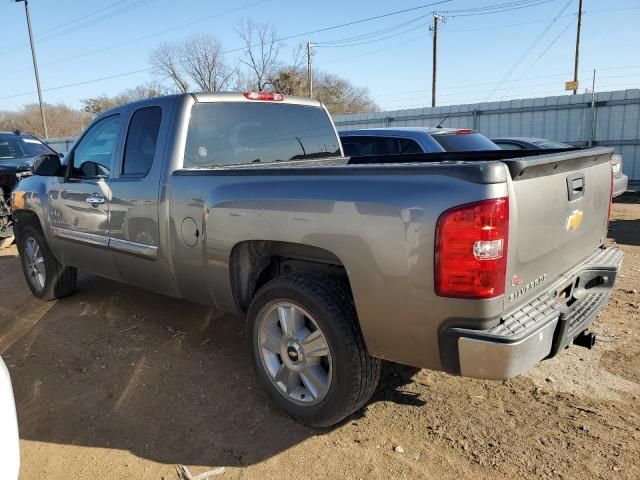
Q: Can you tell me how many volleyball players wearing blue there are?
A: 0